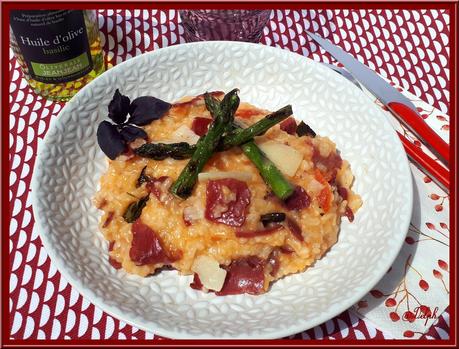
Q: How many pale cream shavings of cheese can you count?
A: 4